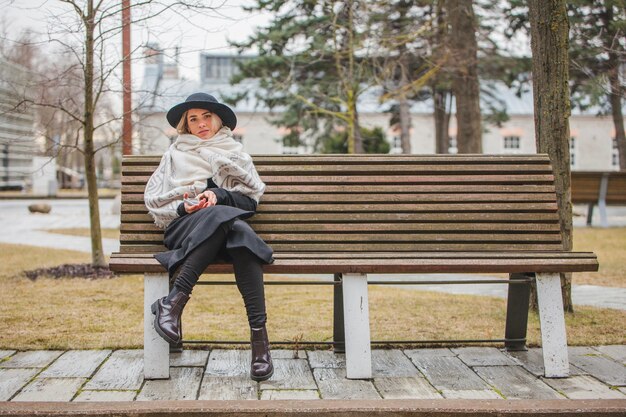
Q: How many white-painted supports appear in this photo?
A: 3